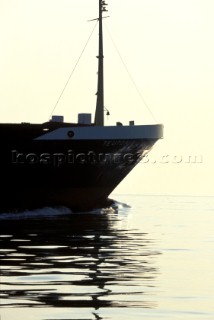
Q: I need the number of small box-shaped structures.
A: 2